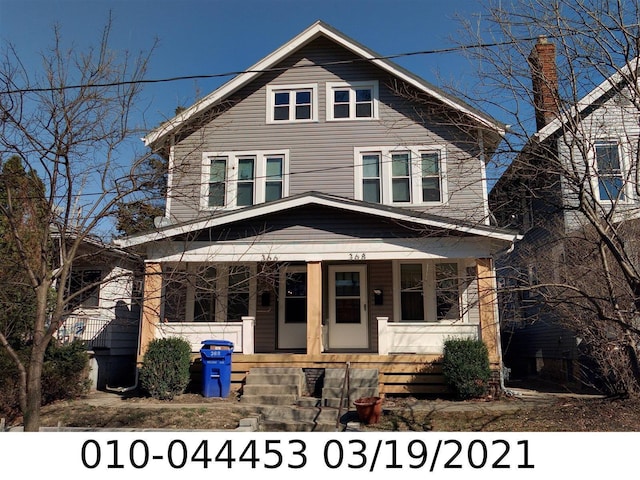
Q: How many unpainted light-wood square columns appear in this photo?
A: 3